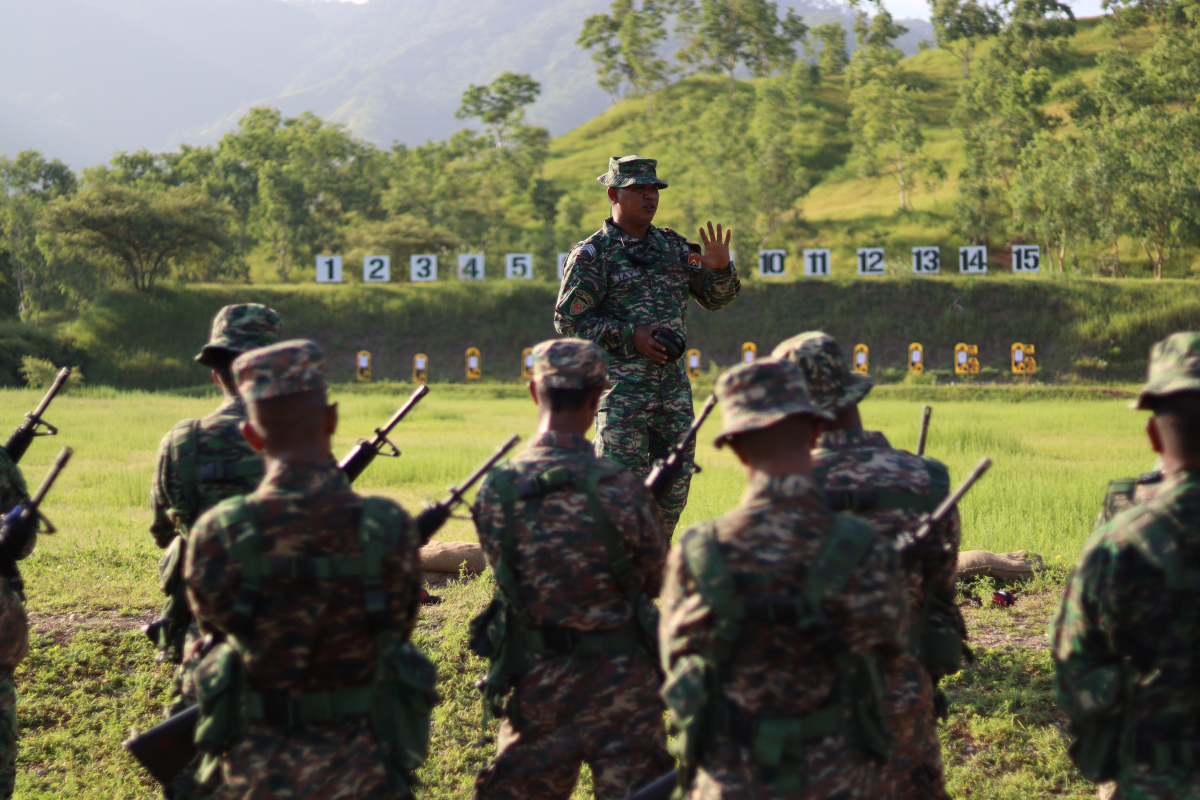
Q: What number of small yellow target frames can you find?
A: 10